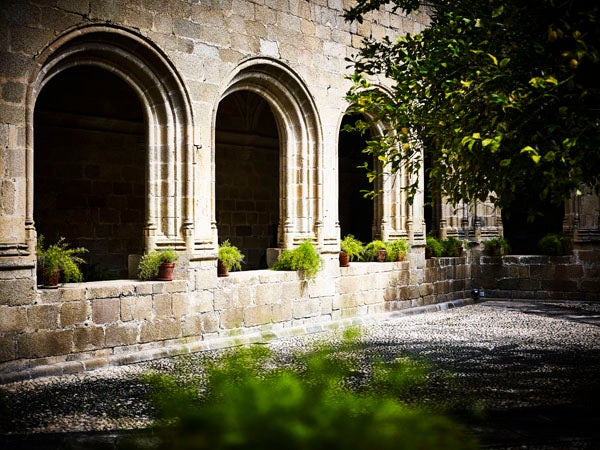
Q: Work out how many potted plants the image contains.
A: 11